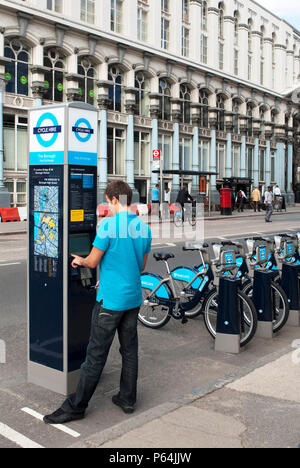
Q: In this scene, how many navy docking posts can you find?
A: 3